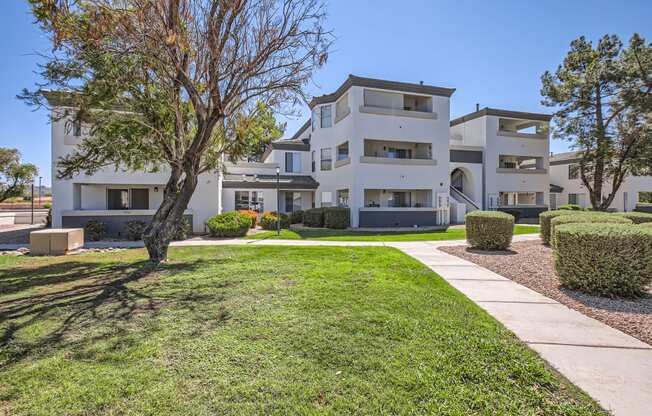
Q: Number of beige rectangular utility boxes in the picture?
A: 1